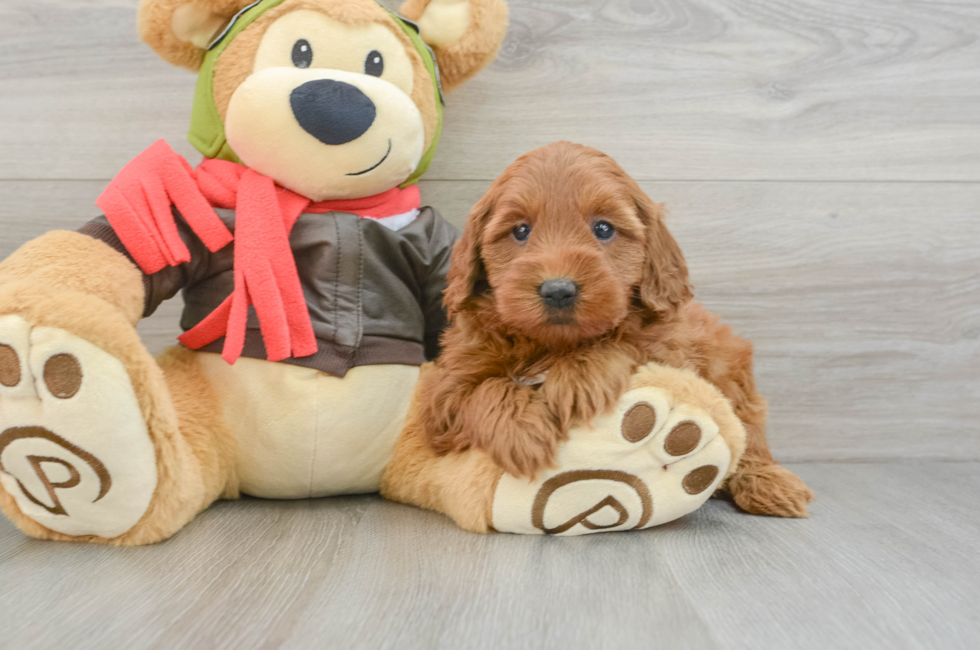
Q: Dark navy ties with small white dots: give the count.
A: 0